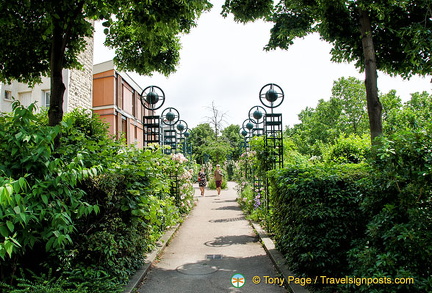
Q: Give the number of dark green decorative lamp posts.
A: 8